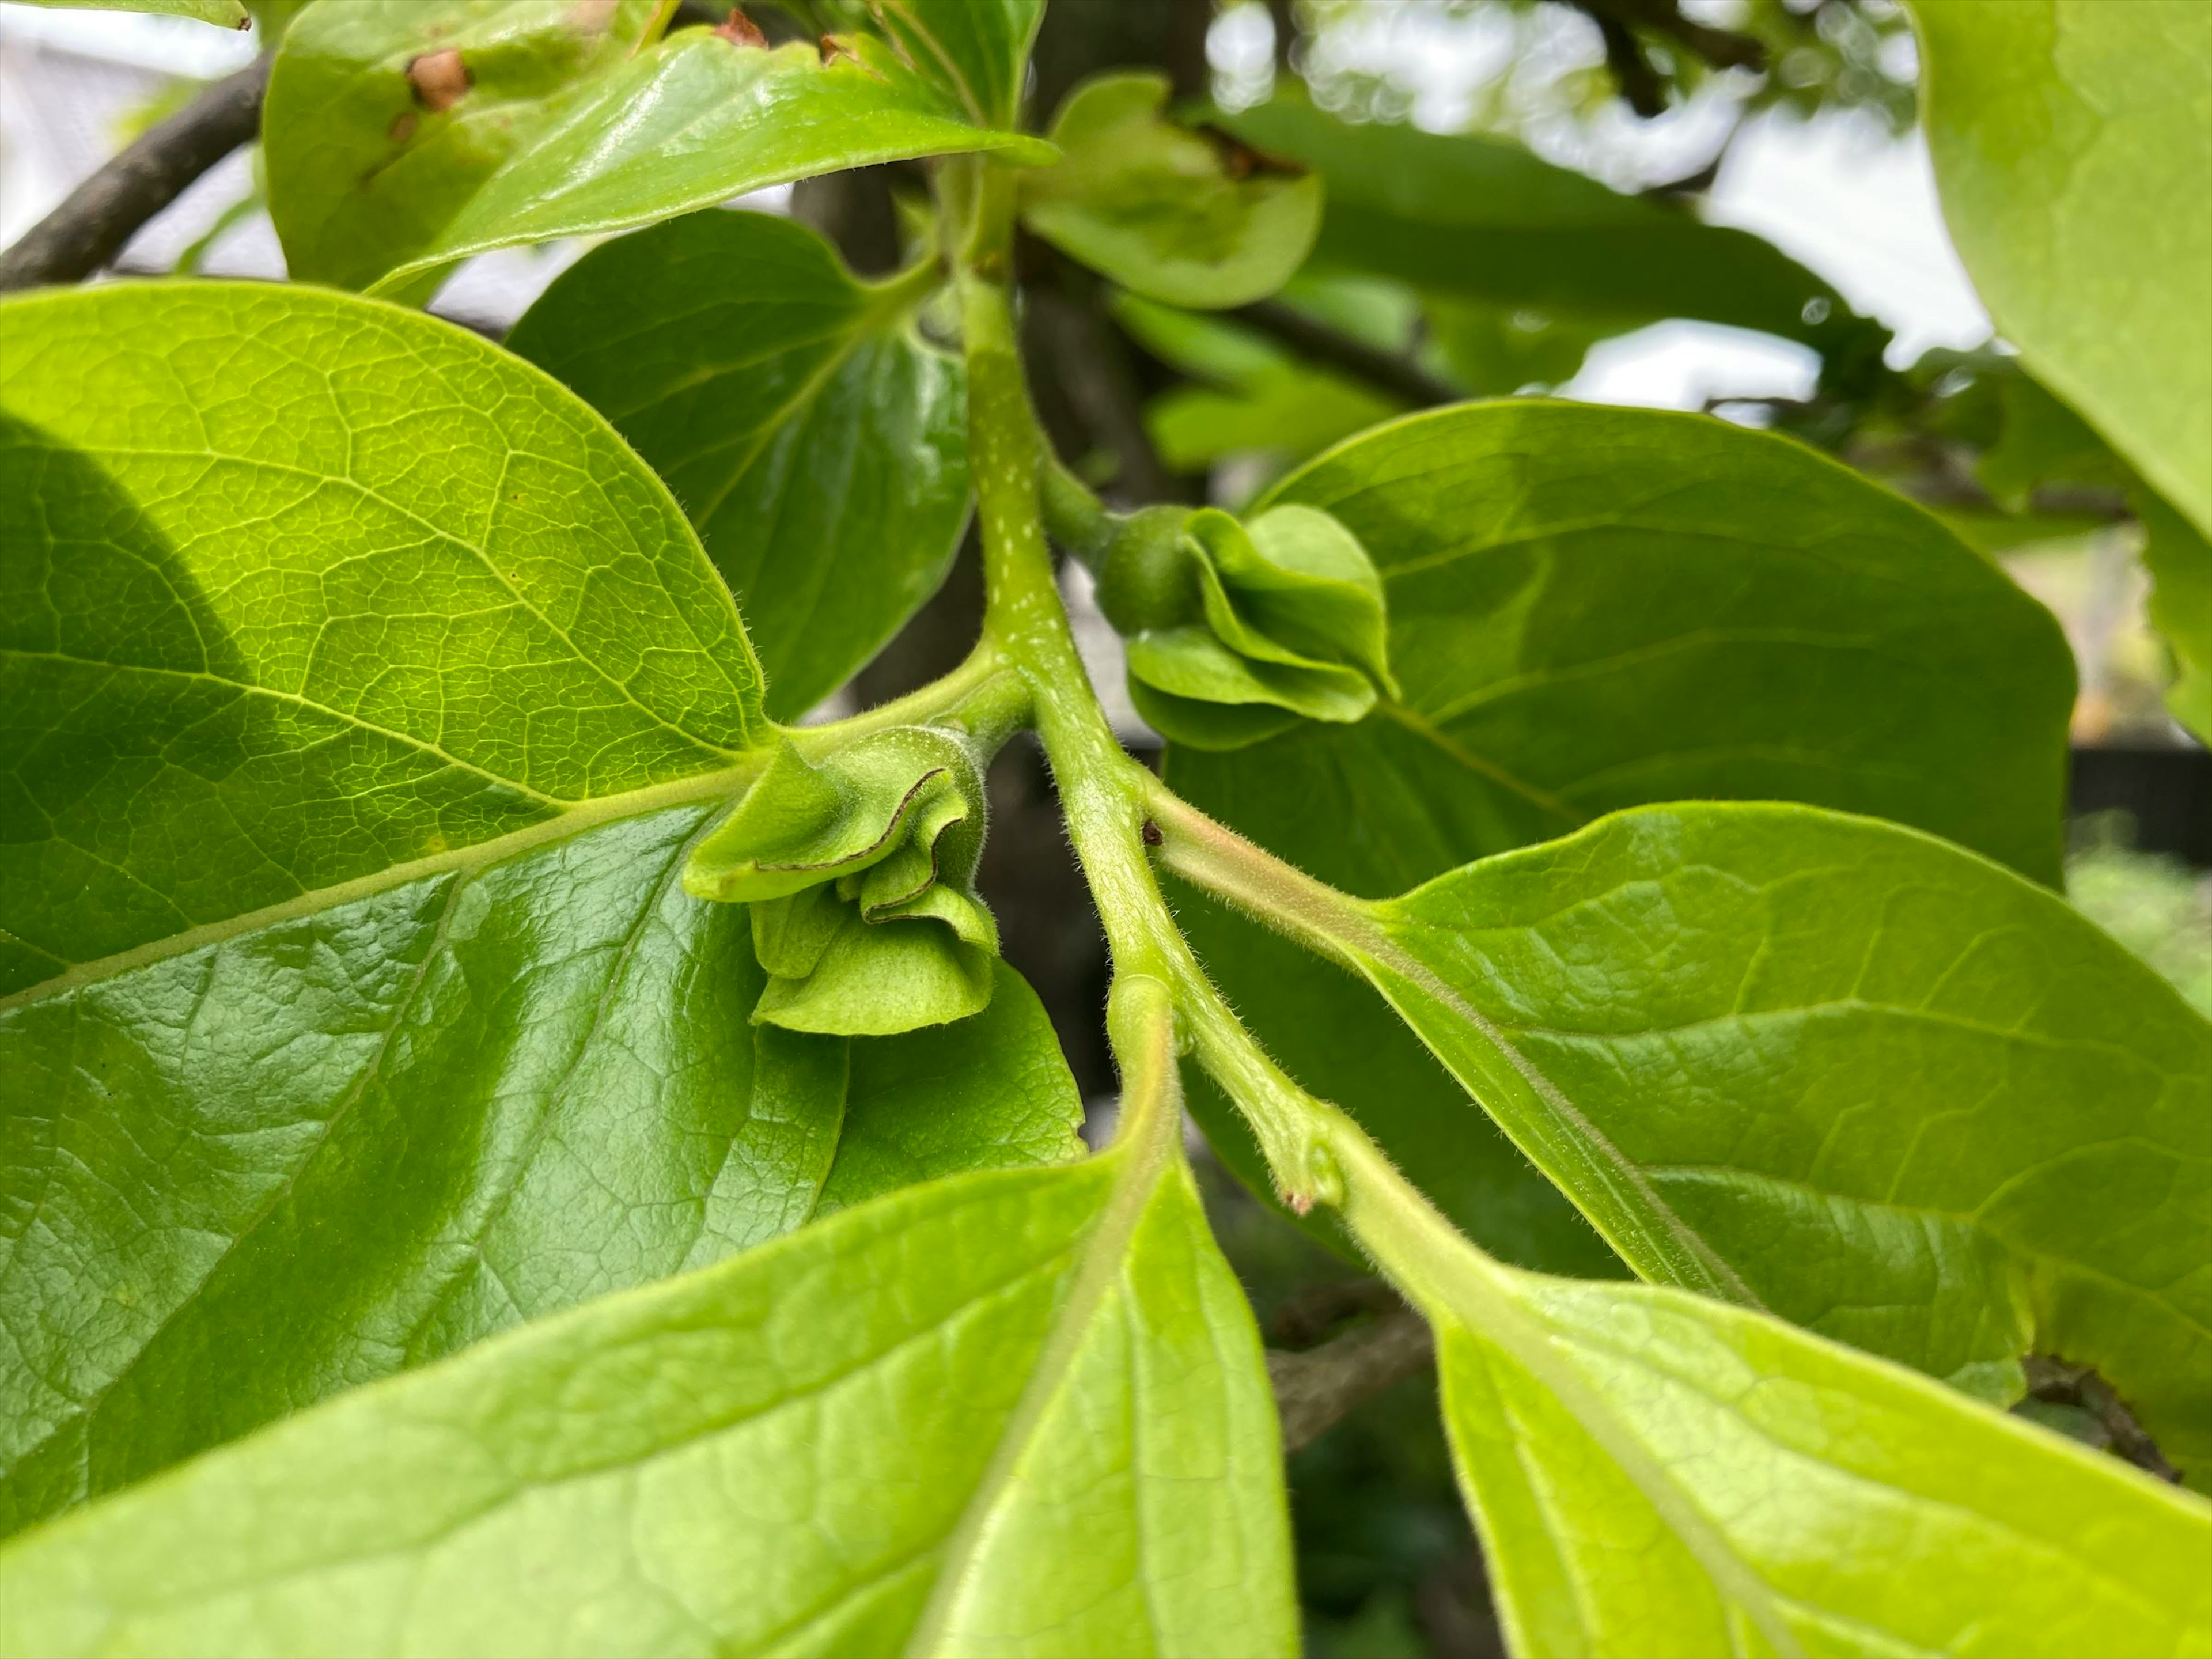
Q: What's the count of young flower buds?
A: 2